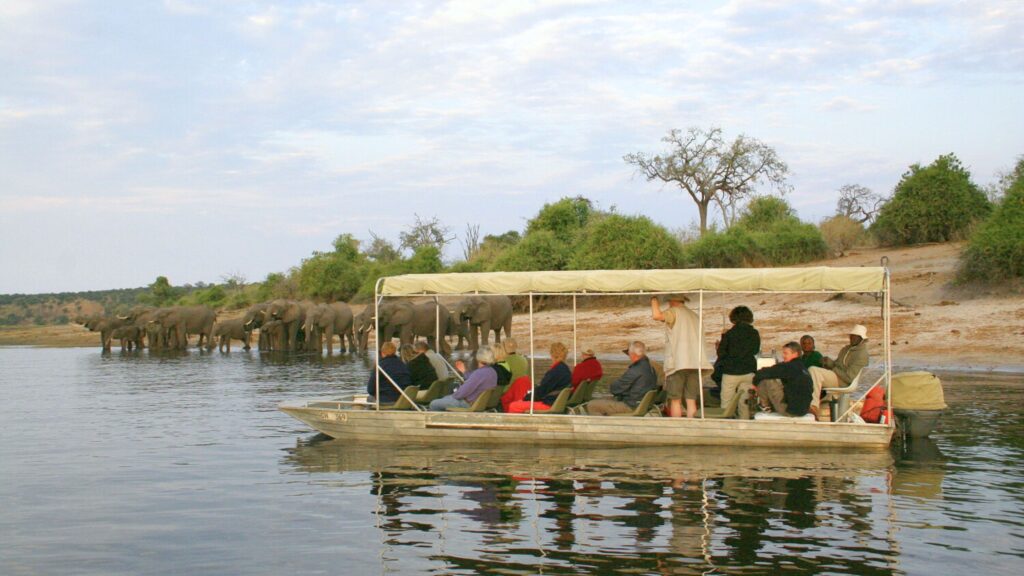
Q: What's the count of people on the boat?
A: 14